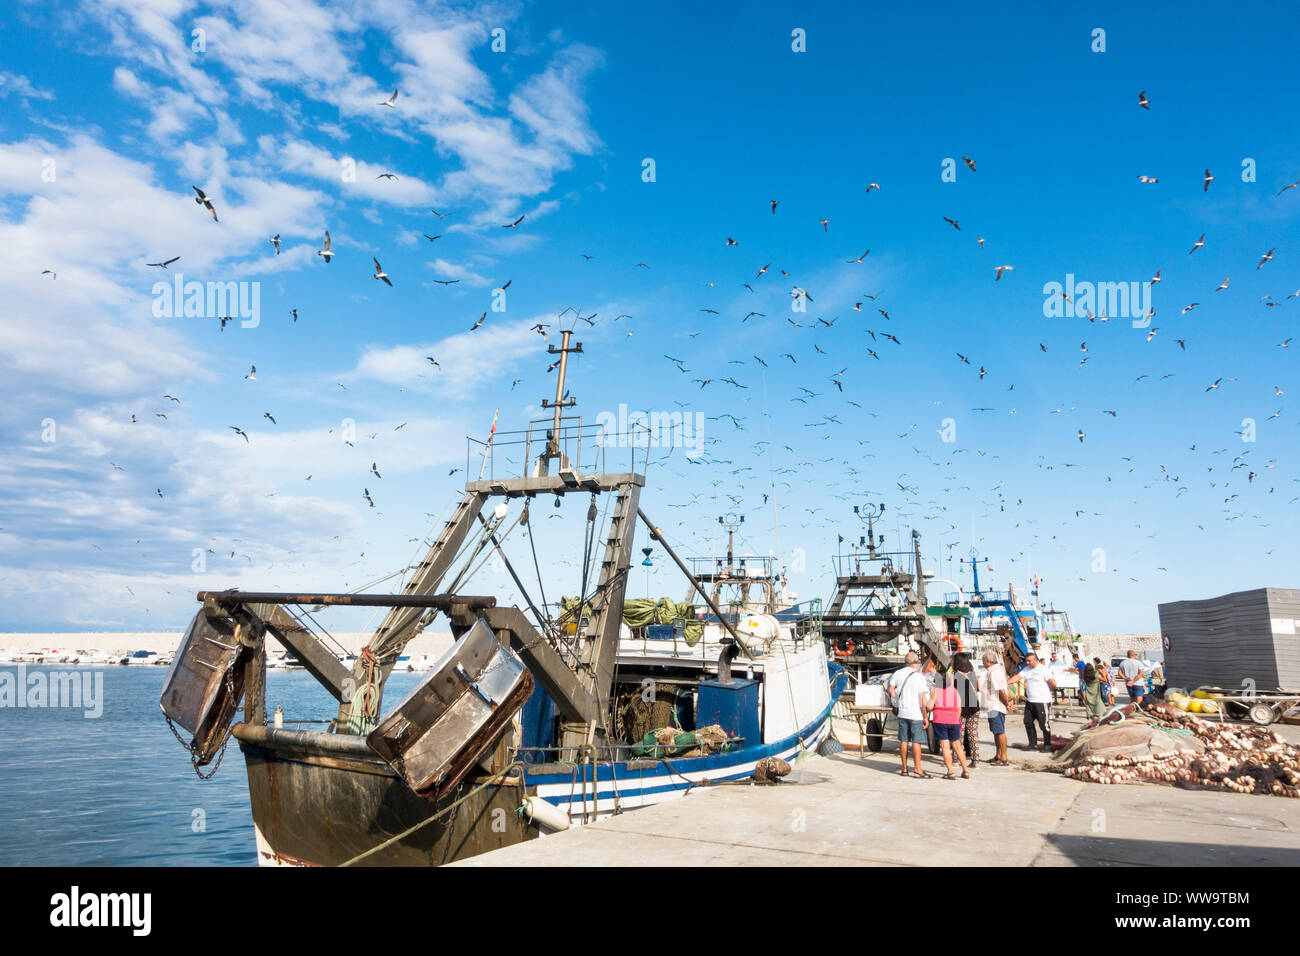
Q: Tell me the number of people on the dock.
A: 12